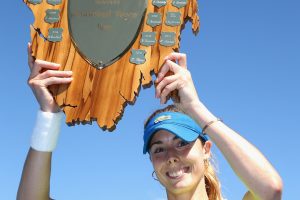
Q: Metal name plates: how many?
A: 11